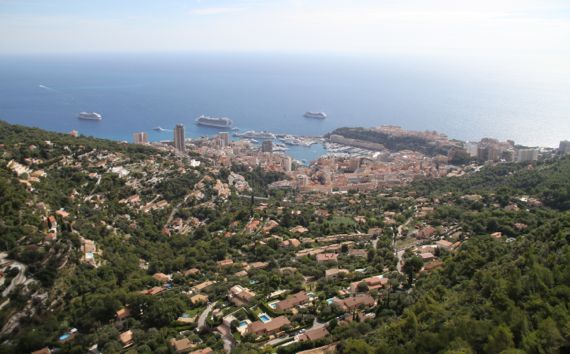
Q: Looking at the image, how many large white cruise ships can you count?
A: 3